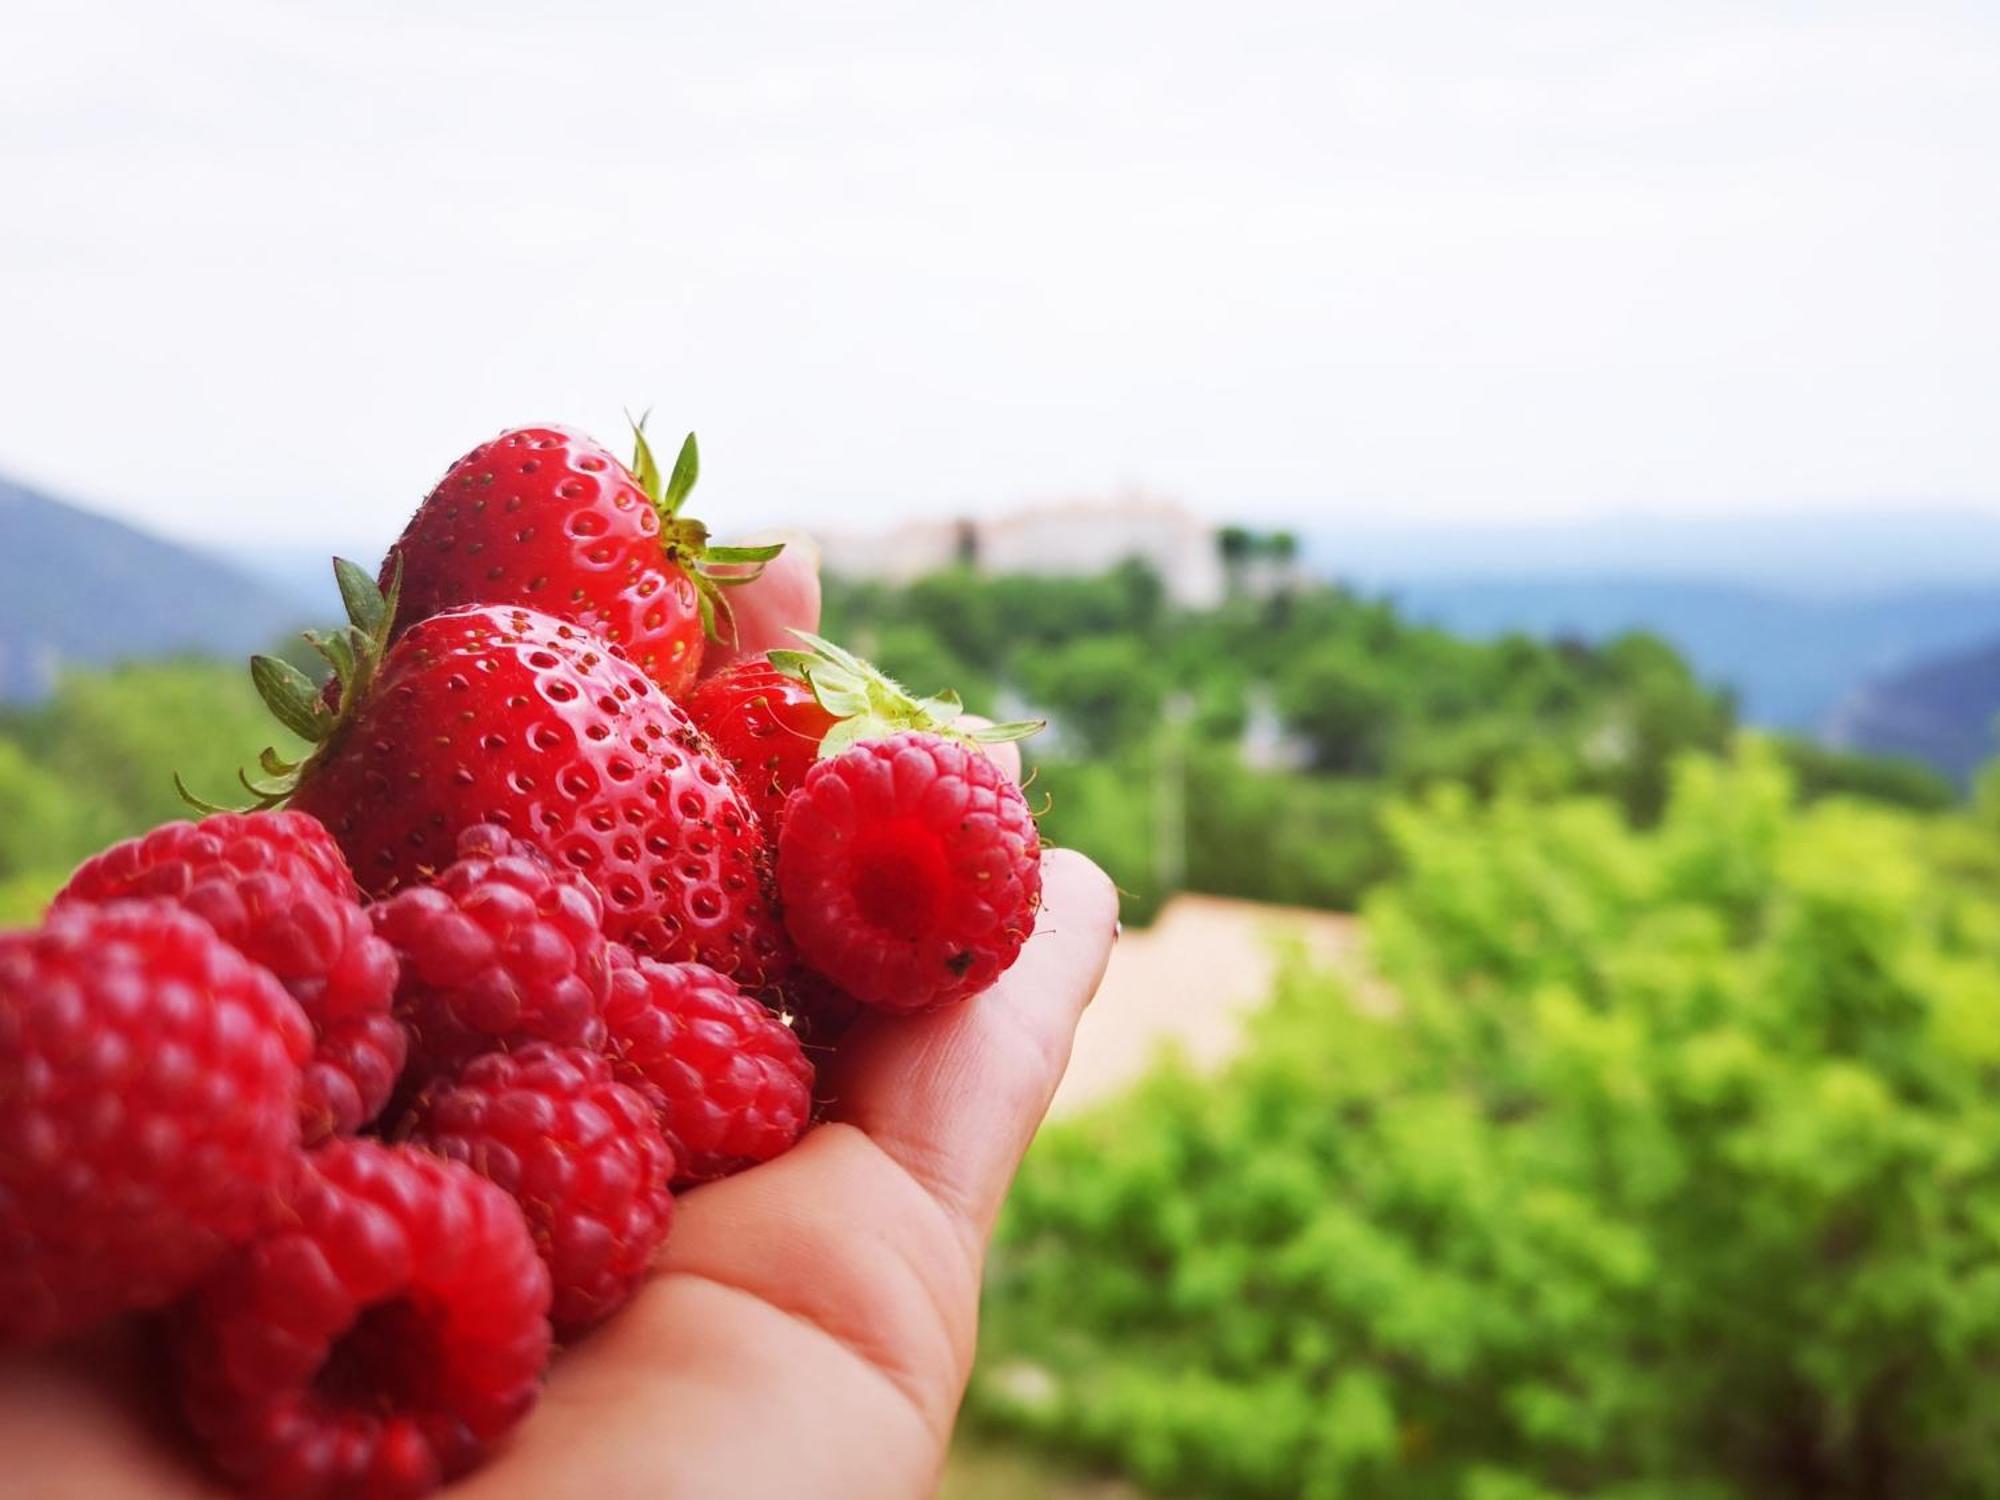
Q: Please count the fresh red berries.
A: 10